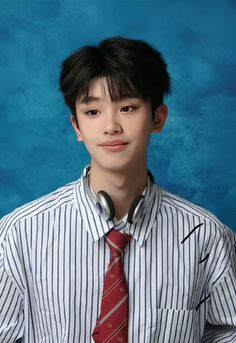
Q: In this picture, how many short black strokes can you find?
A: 3